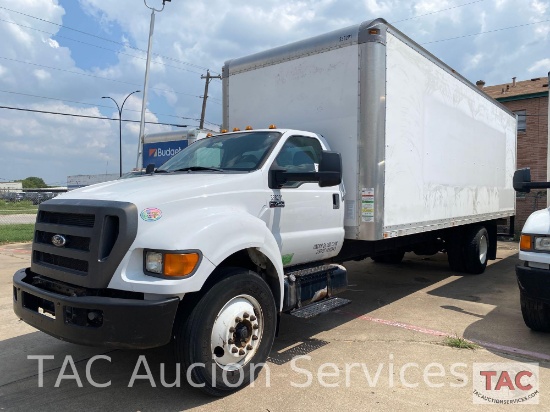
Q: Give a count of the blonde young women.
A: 0